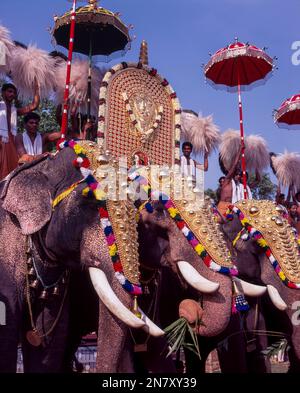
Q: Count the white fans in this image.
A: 7